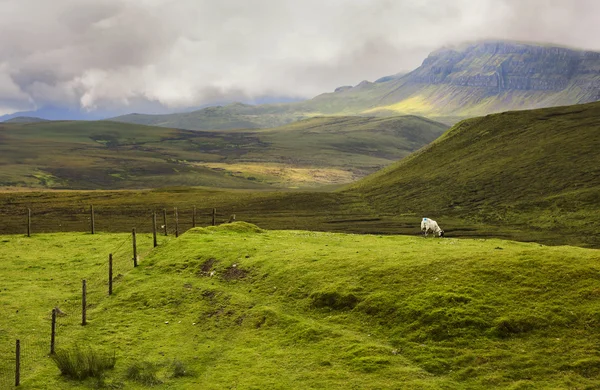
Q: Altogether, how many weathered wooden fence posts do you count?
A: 13